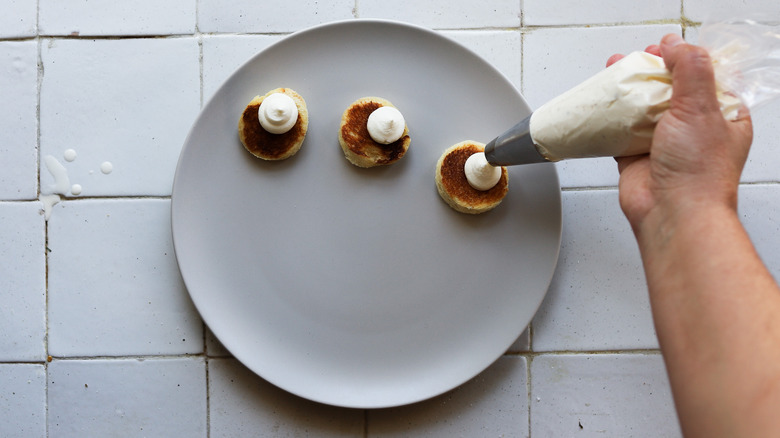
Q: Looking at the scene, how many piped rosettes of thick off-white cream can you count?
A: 3